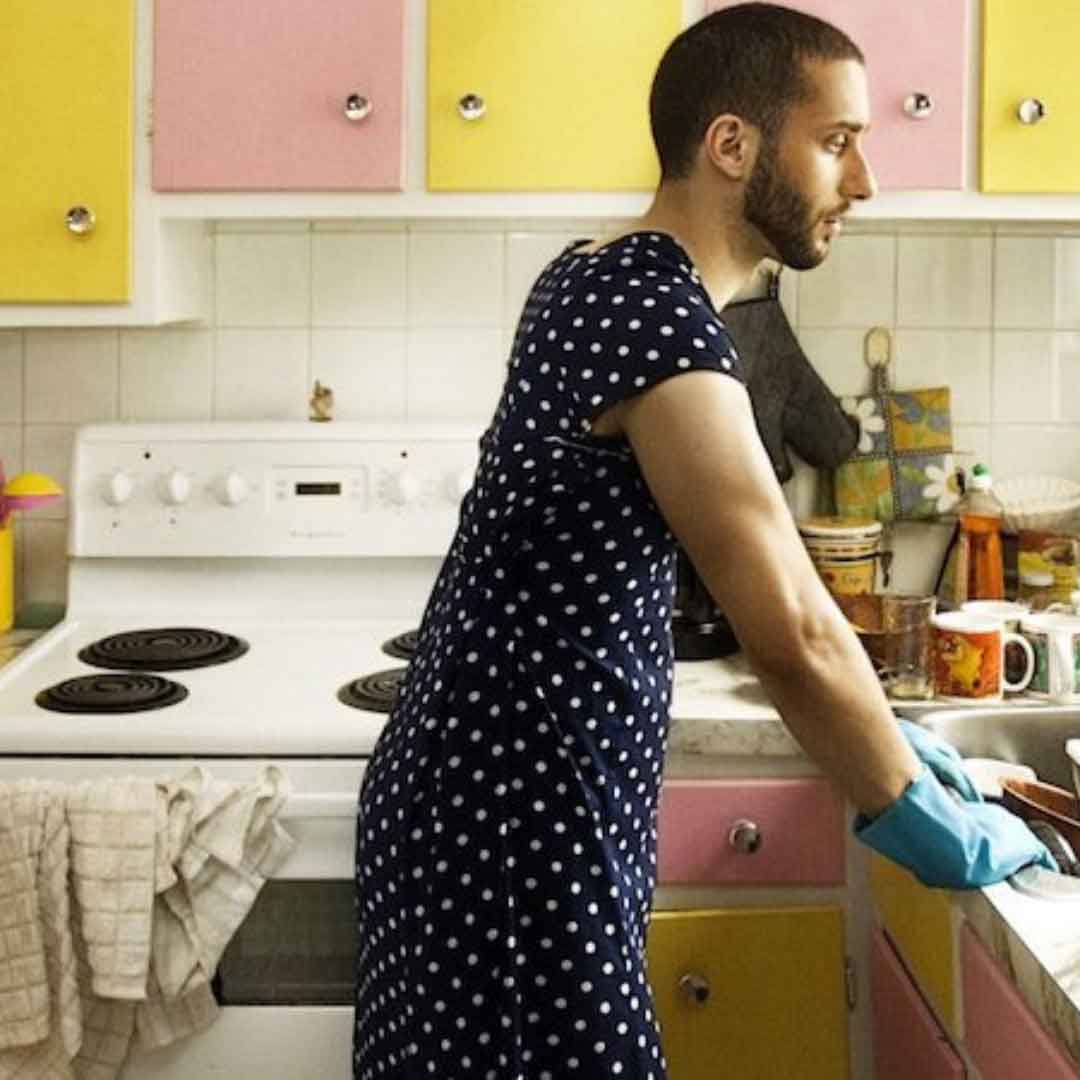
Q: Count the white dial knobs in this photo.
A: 5